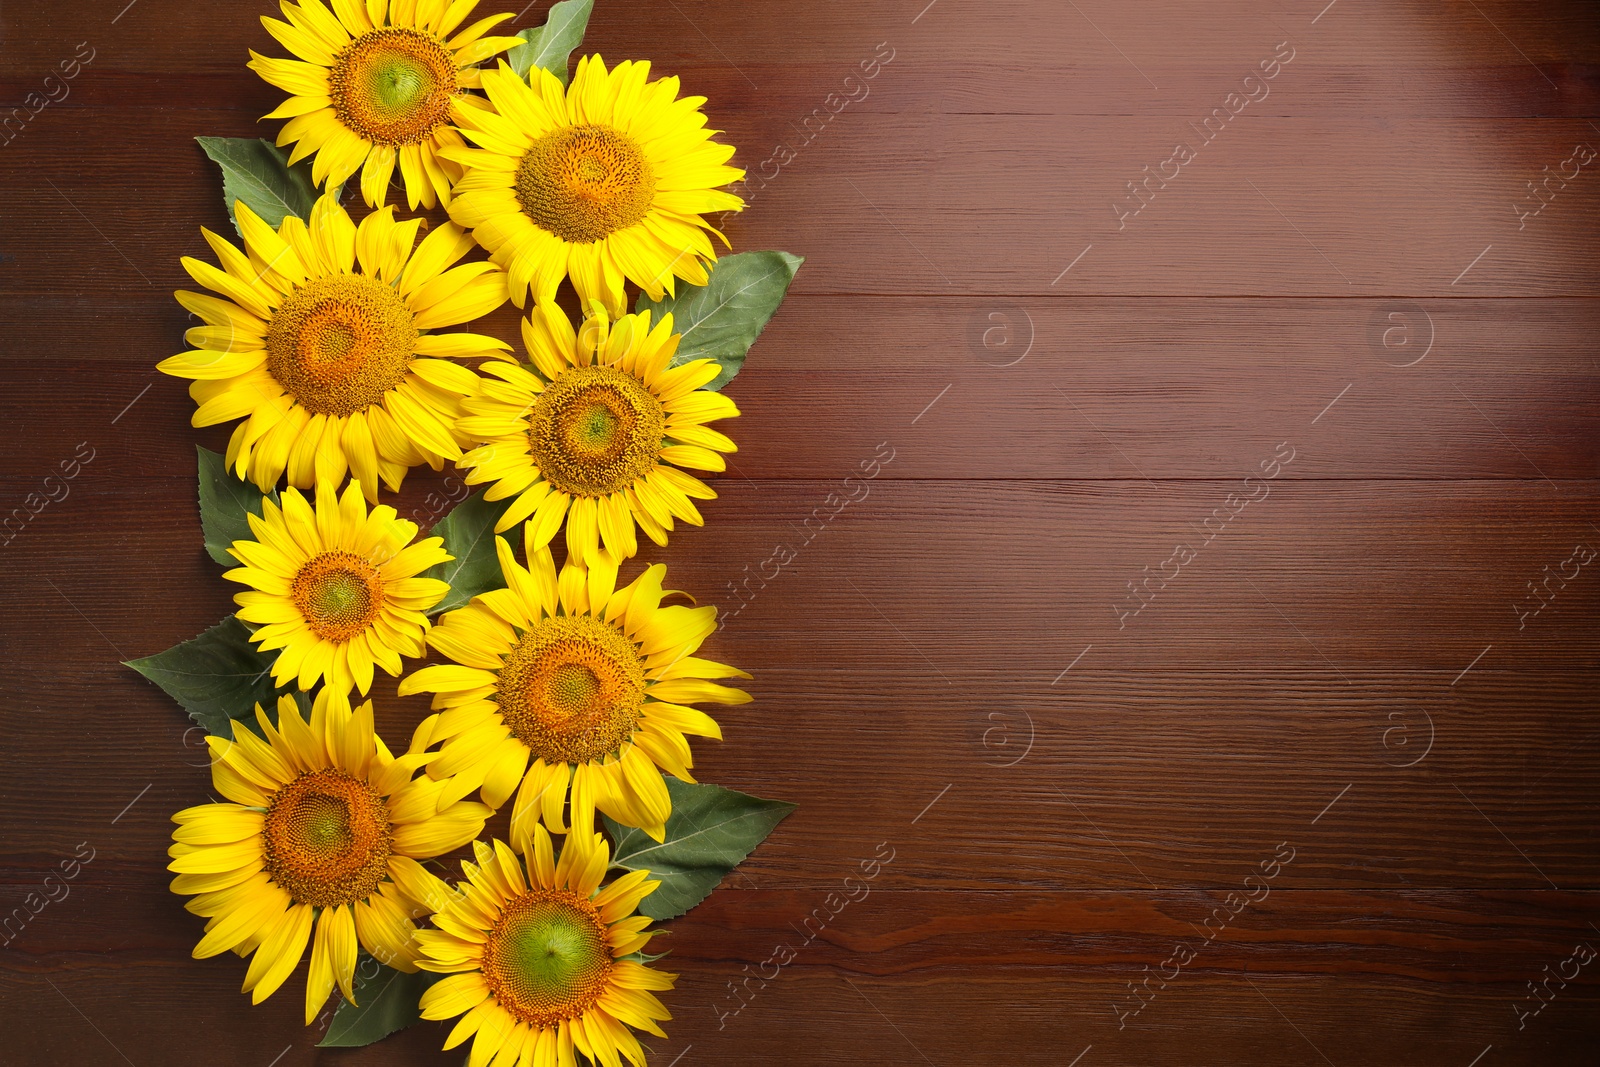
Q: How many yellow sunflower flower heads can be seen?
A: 8